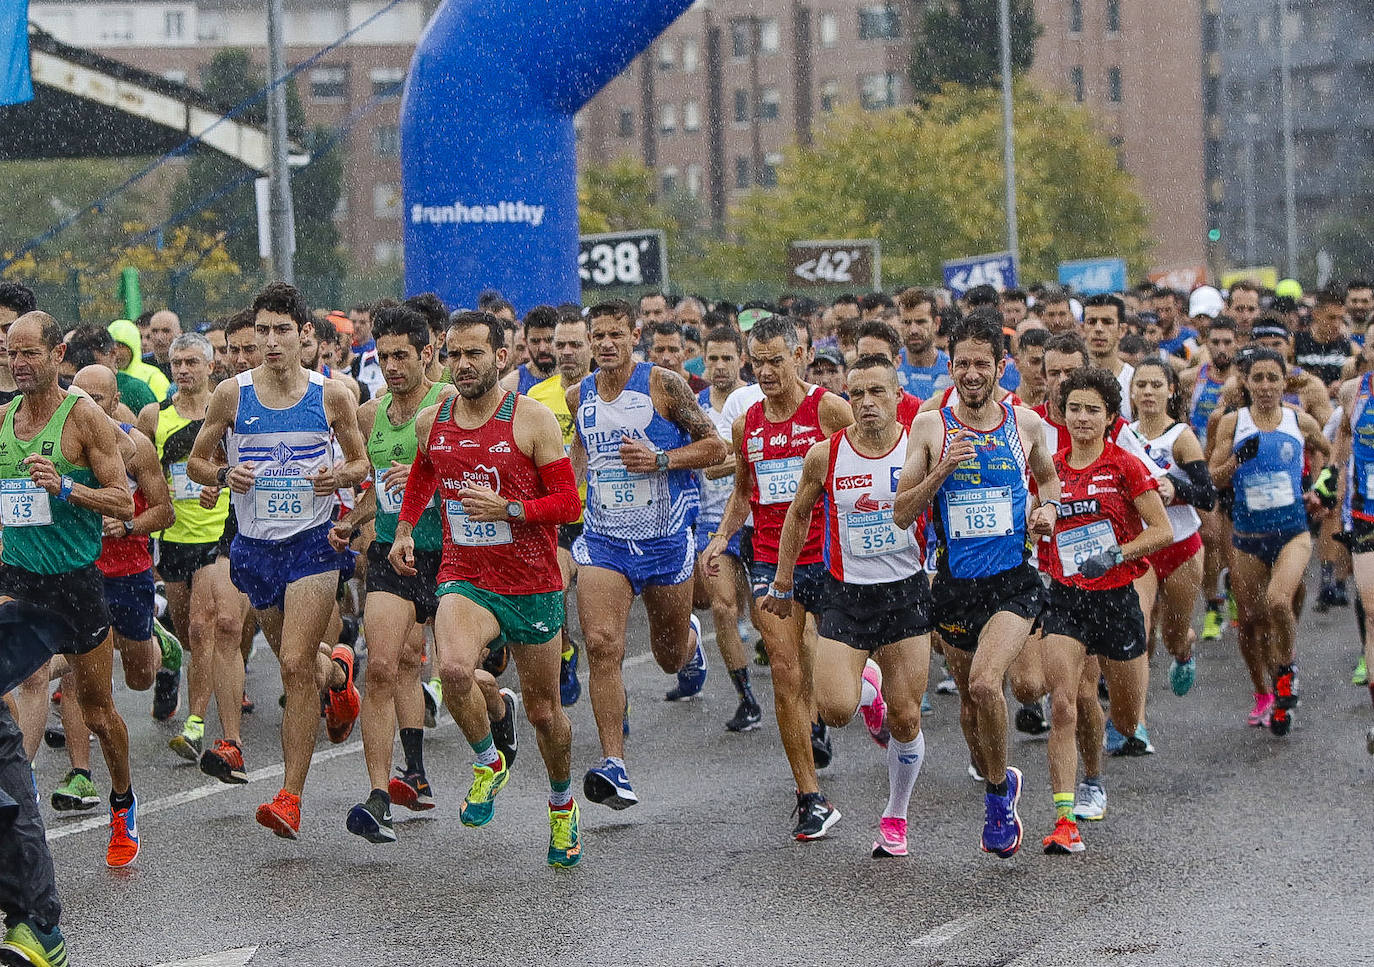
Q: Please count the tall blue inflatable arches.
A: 1